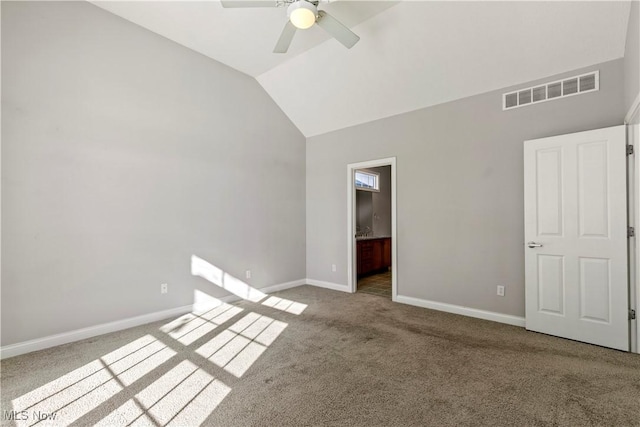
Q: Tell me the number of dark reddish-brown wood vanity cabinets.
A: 1